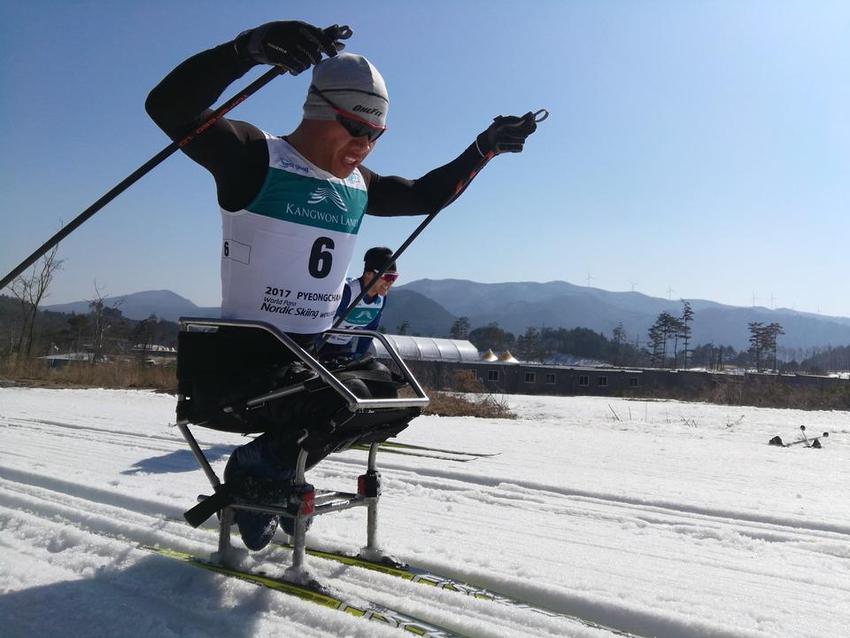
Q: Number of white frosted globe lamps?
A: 0